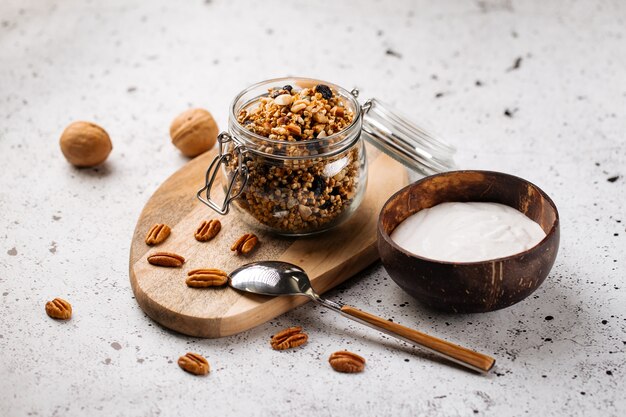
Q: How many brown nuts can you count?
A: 11